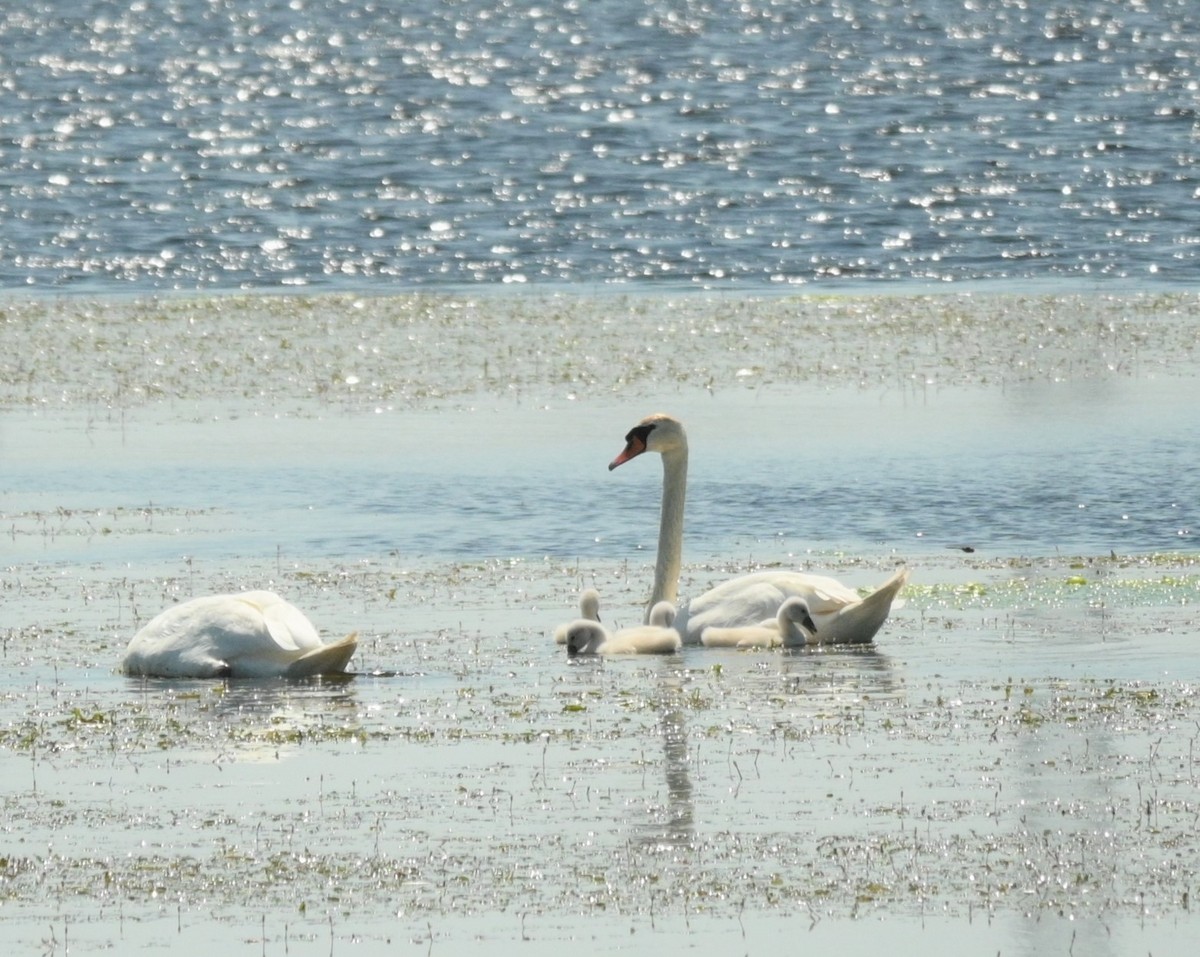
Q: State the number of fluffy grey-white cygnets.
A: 4